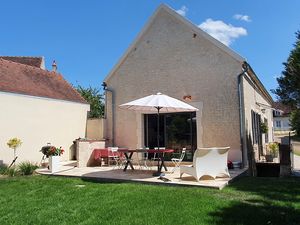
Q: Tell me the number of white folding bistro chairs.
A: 4